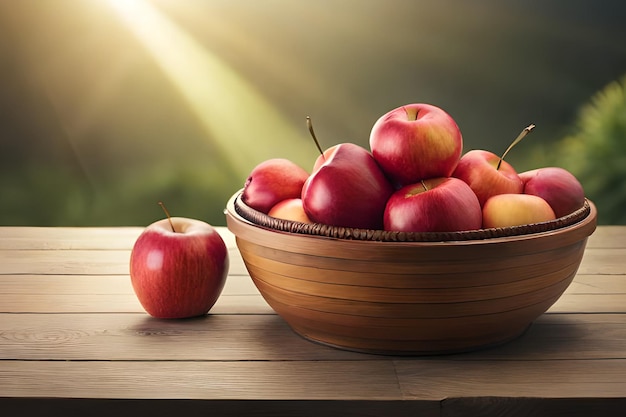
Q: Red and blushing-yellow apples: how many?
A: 9